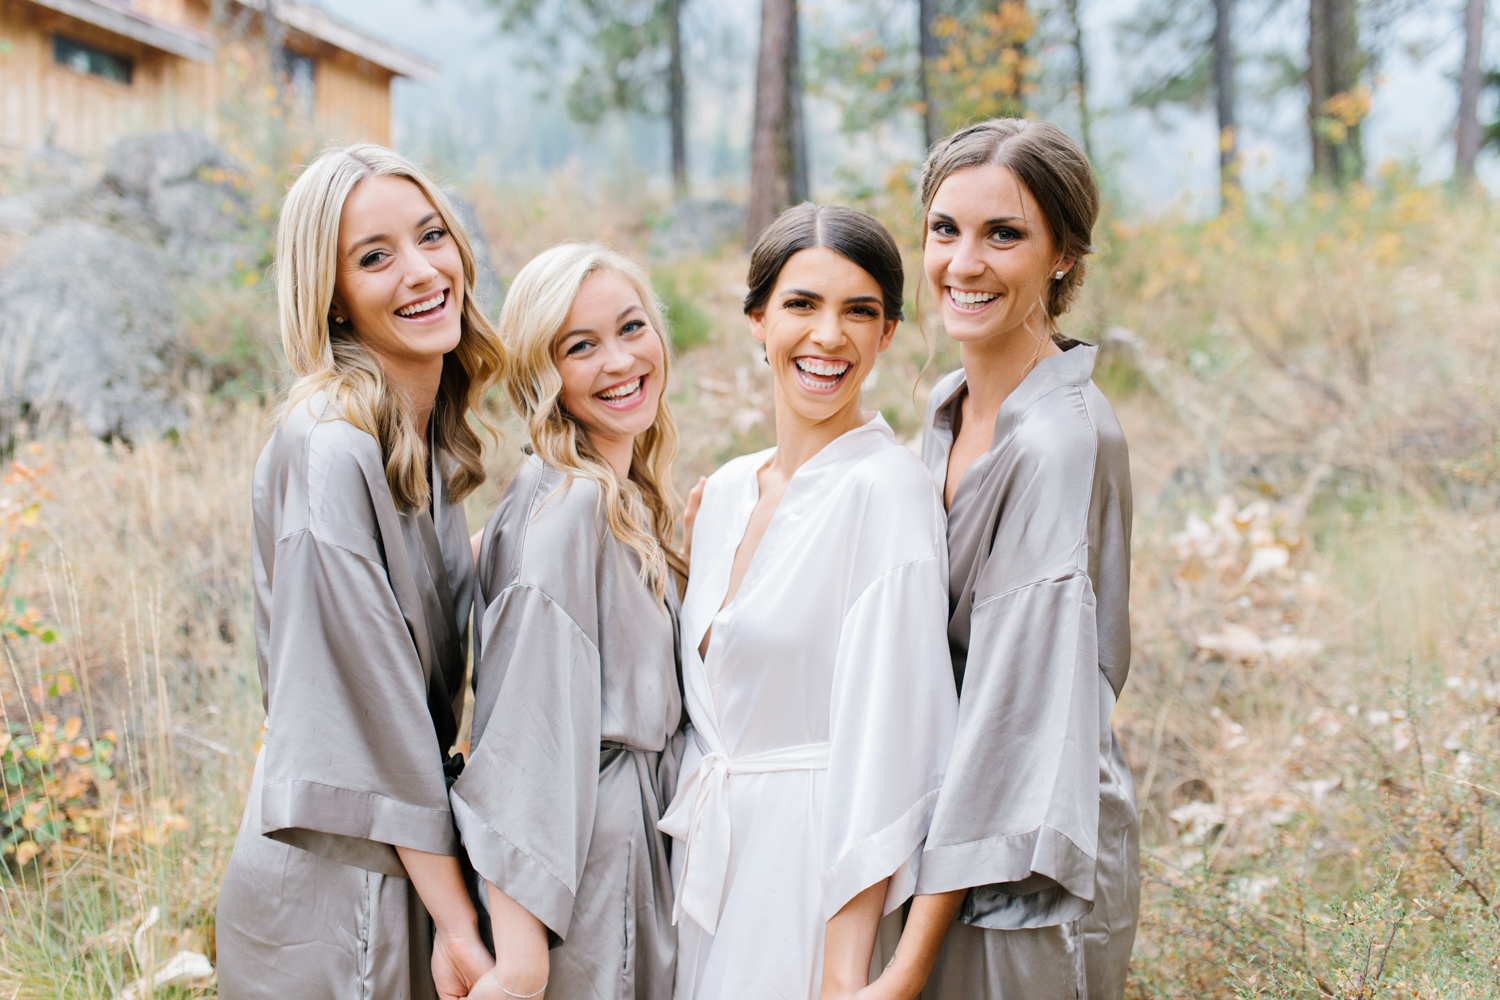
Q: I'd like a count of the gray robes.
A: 3